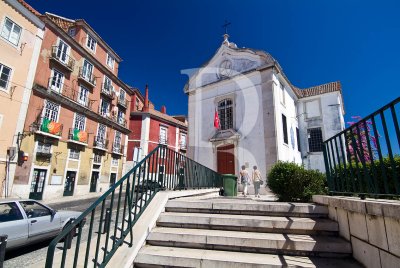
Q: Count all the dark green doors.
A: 4